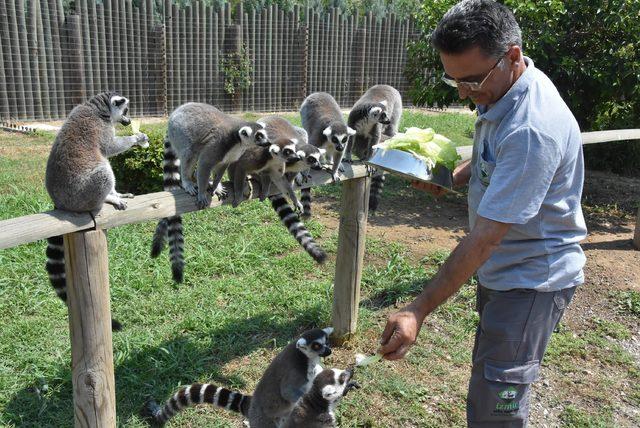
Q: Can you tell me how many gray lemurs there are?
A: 8